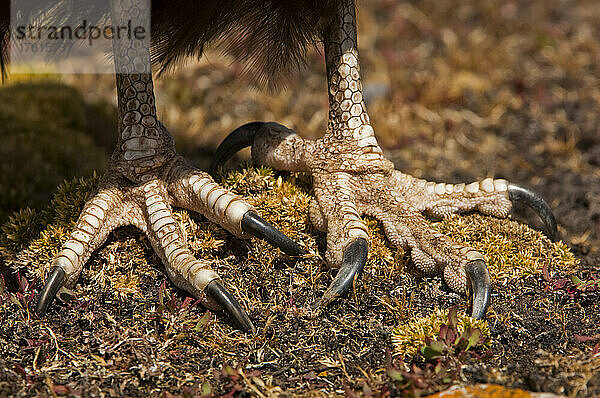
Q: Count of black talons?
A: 7